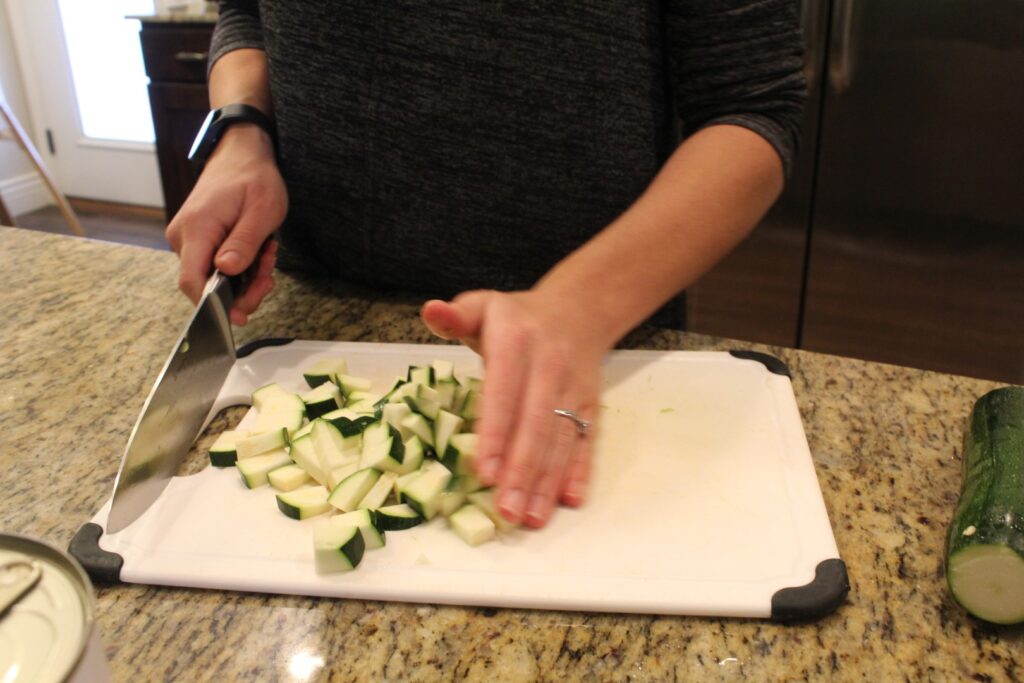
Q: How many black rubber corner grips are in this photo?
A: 4